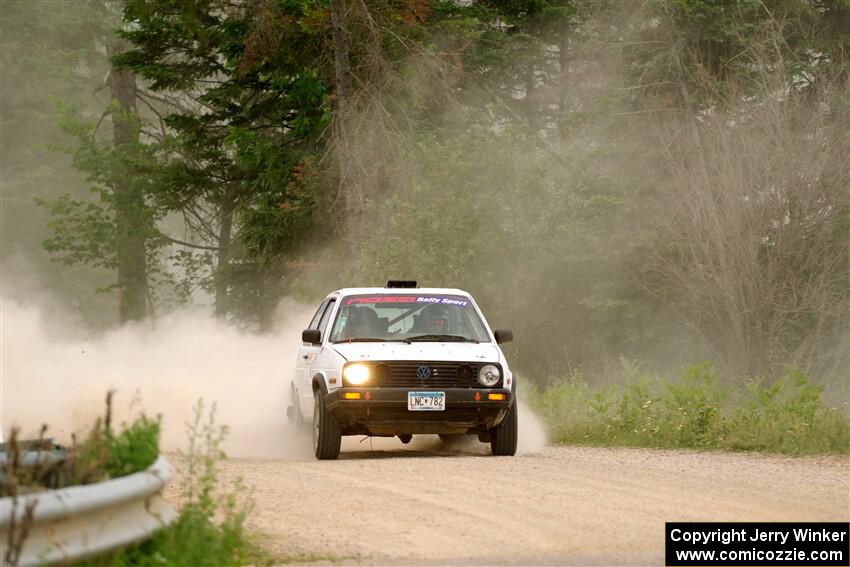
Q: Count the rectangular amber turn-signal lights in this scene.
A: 2